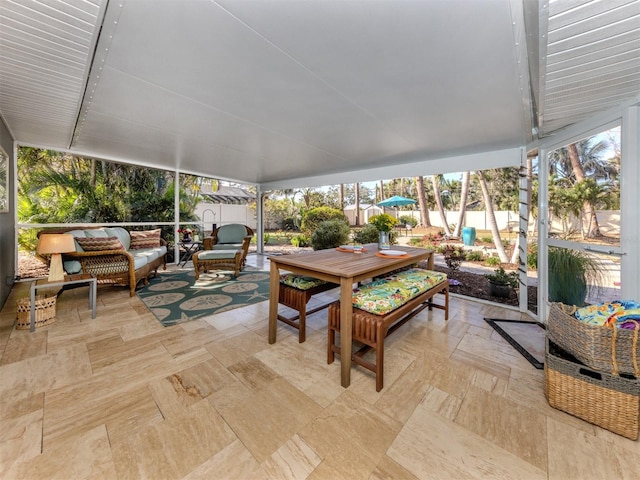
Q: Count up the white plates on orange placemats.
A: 2